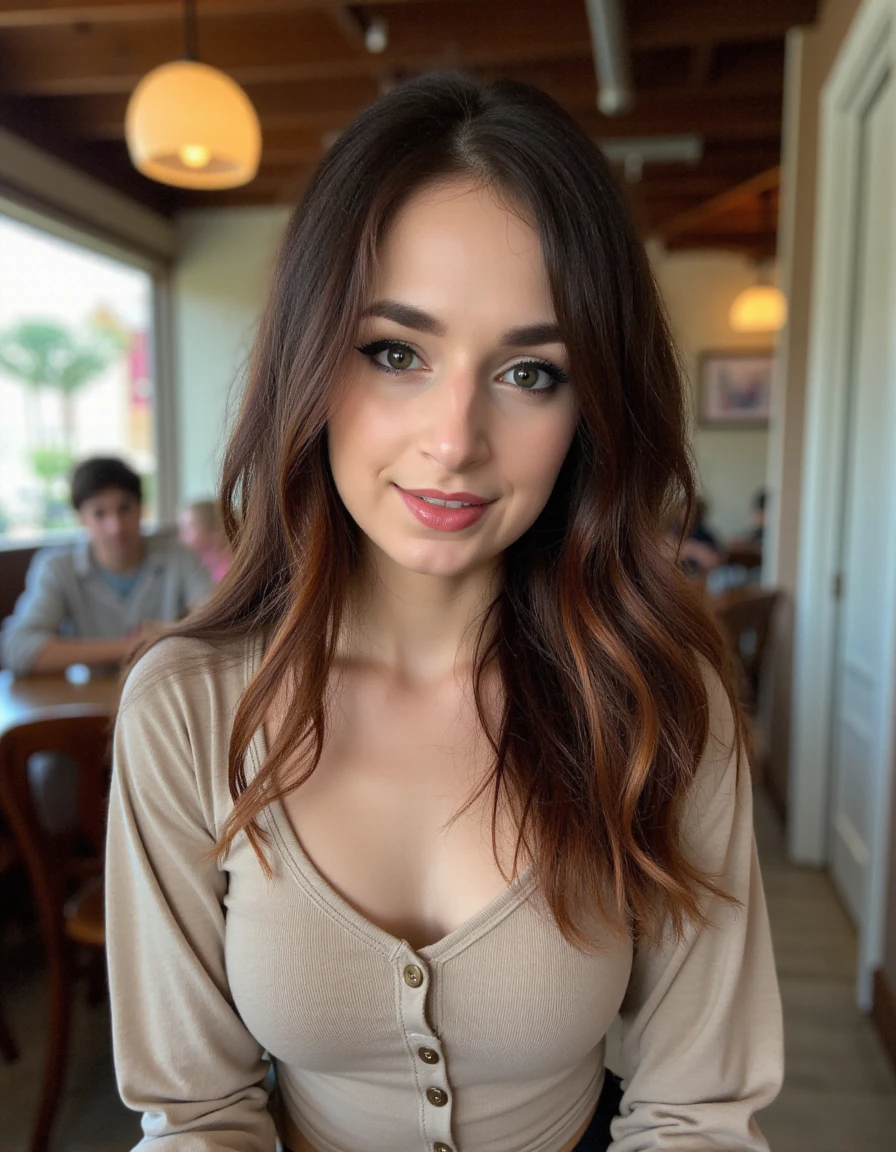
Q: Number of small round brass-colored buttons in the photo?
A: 4